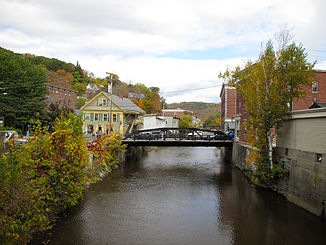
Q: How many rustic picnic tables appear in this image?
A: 0